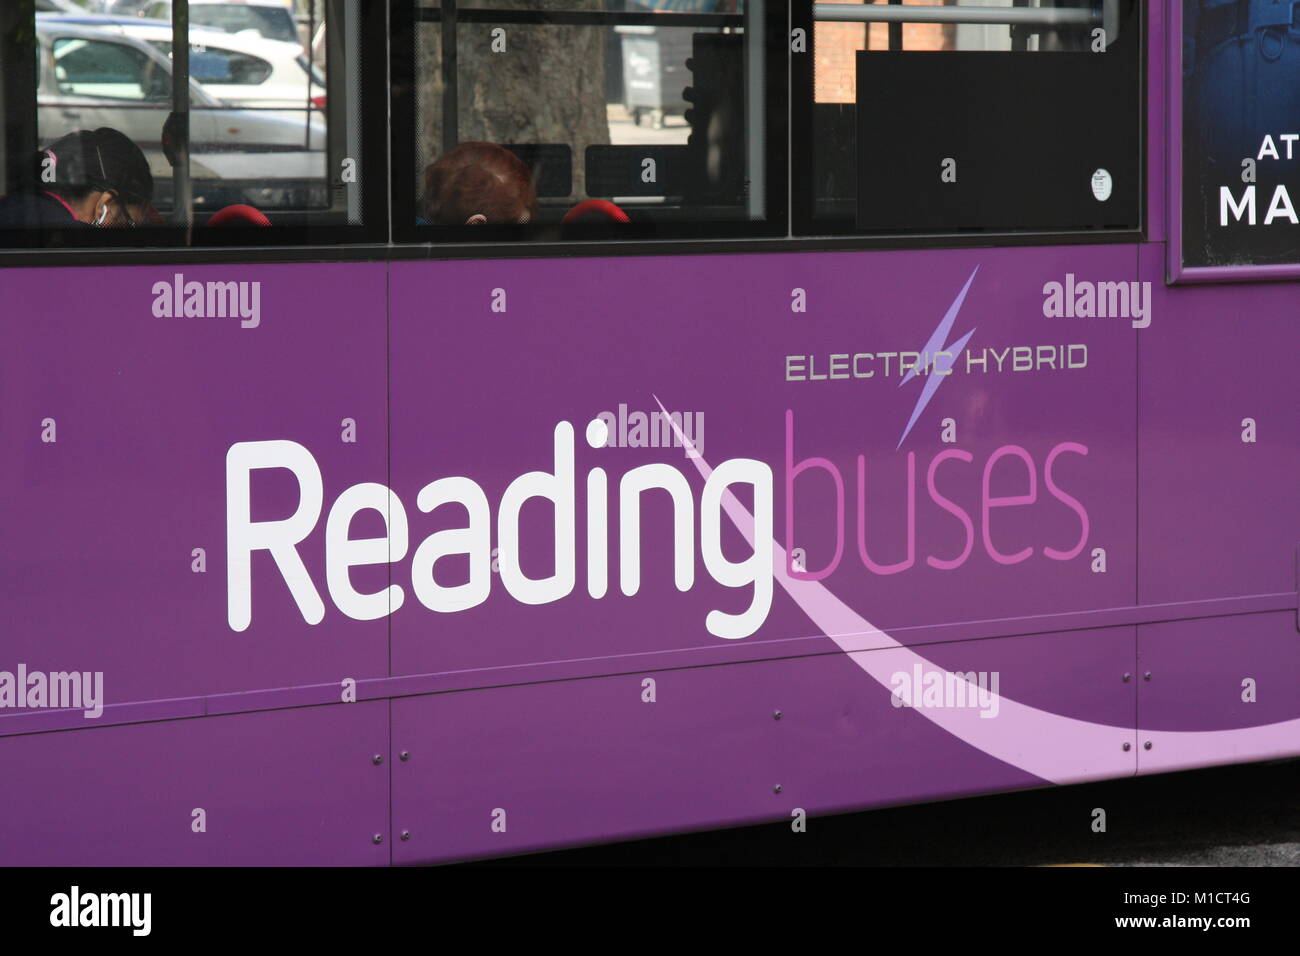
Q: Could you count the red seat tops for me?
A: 2